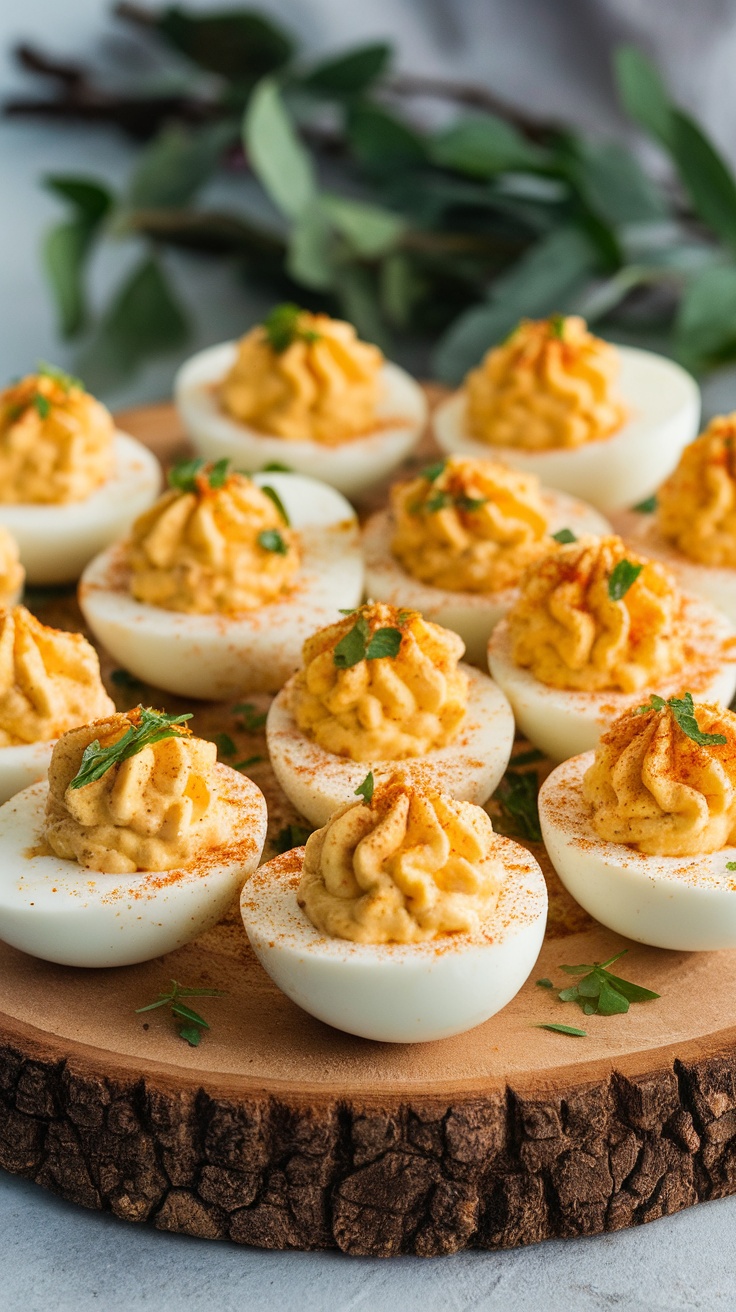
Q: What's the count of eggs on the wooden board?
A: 13